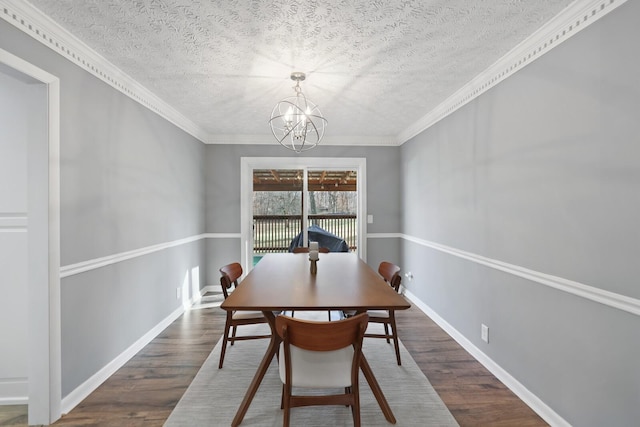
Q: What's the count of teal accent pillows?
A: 0